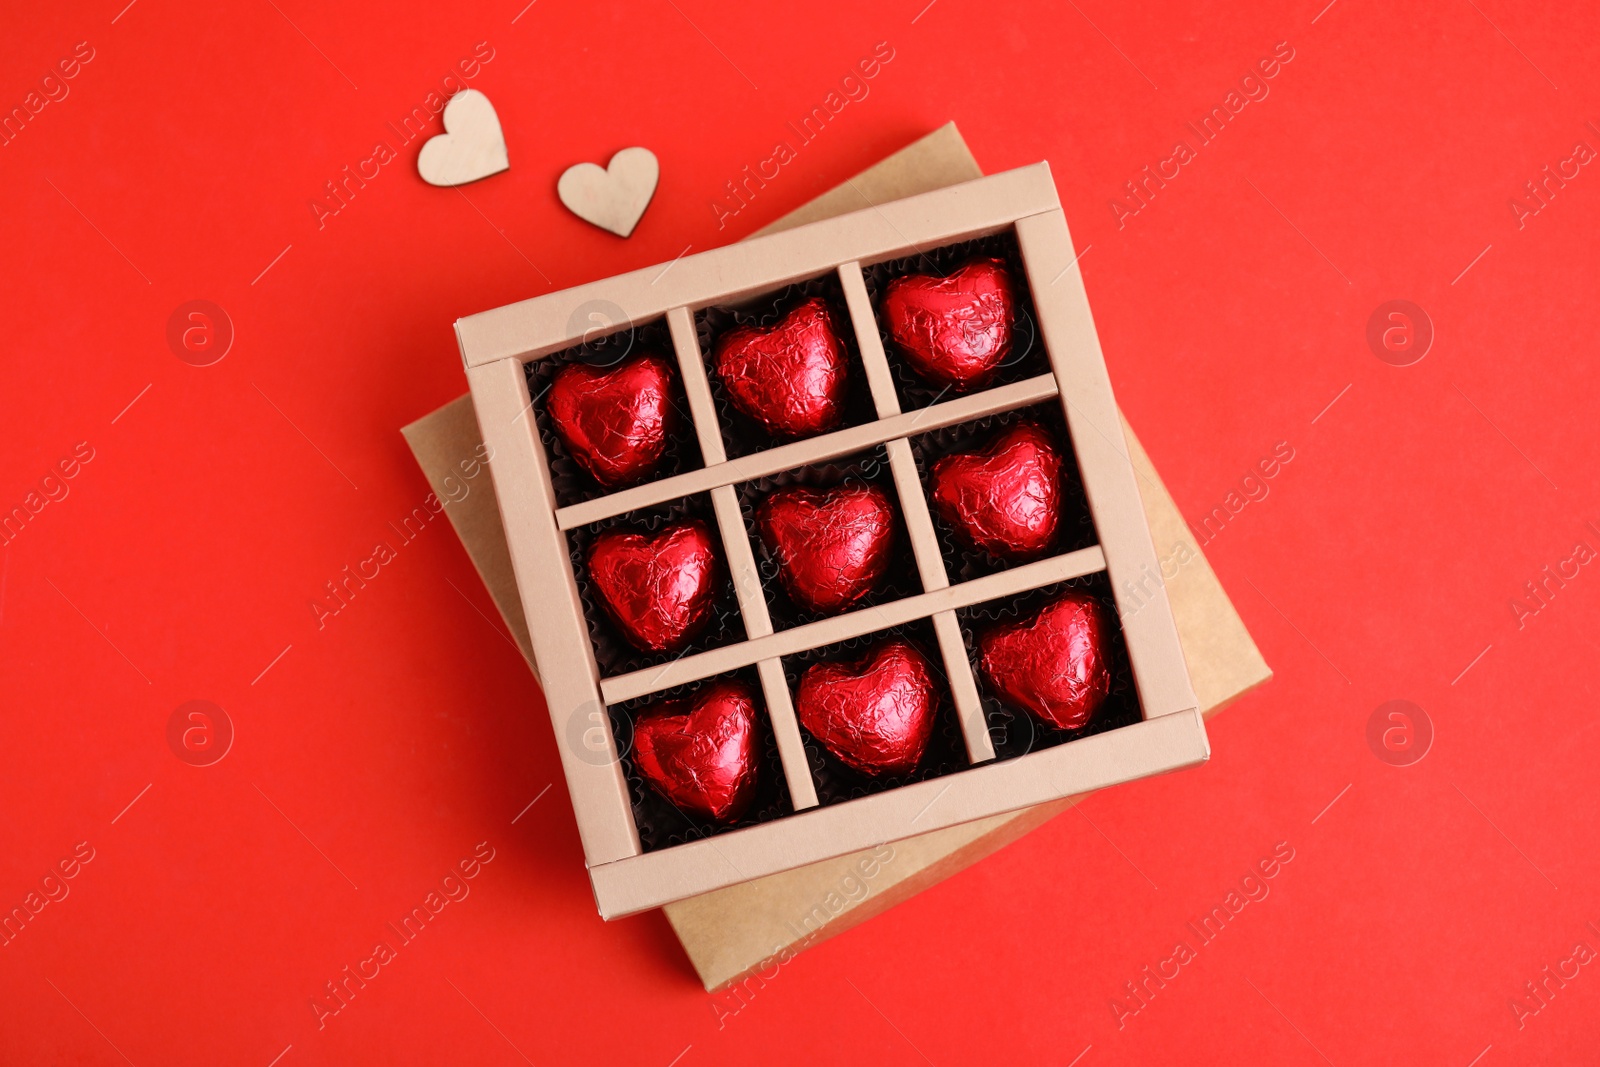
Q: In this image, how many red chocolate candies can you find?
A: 9